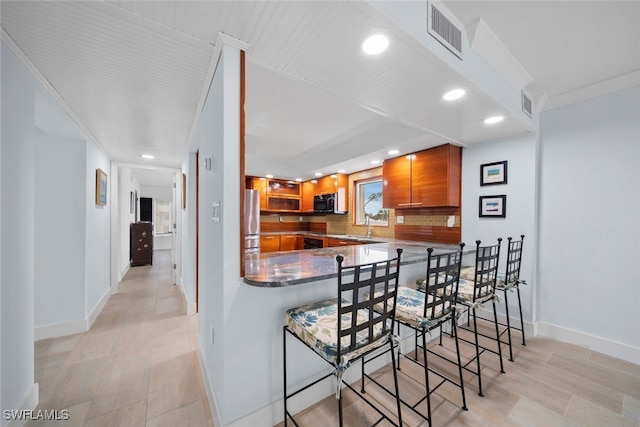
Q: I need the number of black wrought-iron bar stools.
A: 4